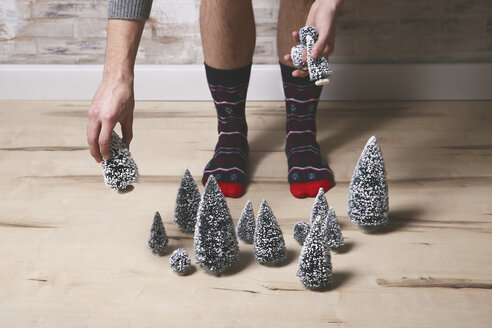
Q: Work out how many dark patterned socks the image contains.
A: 2